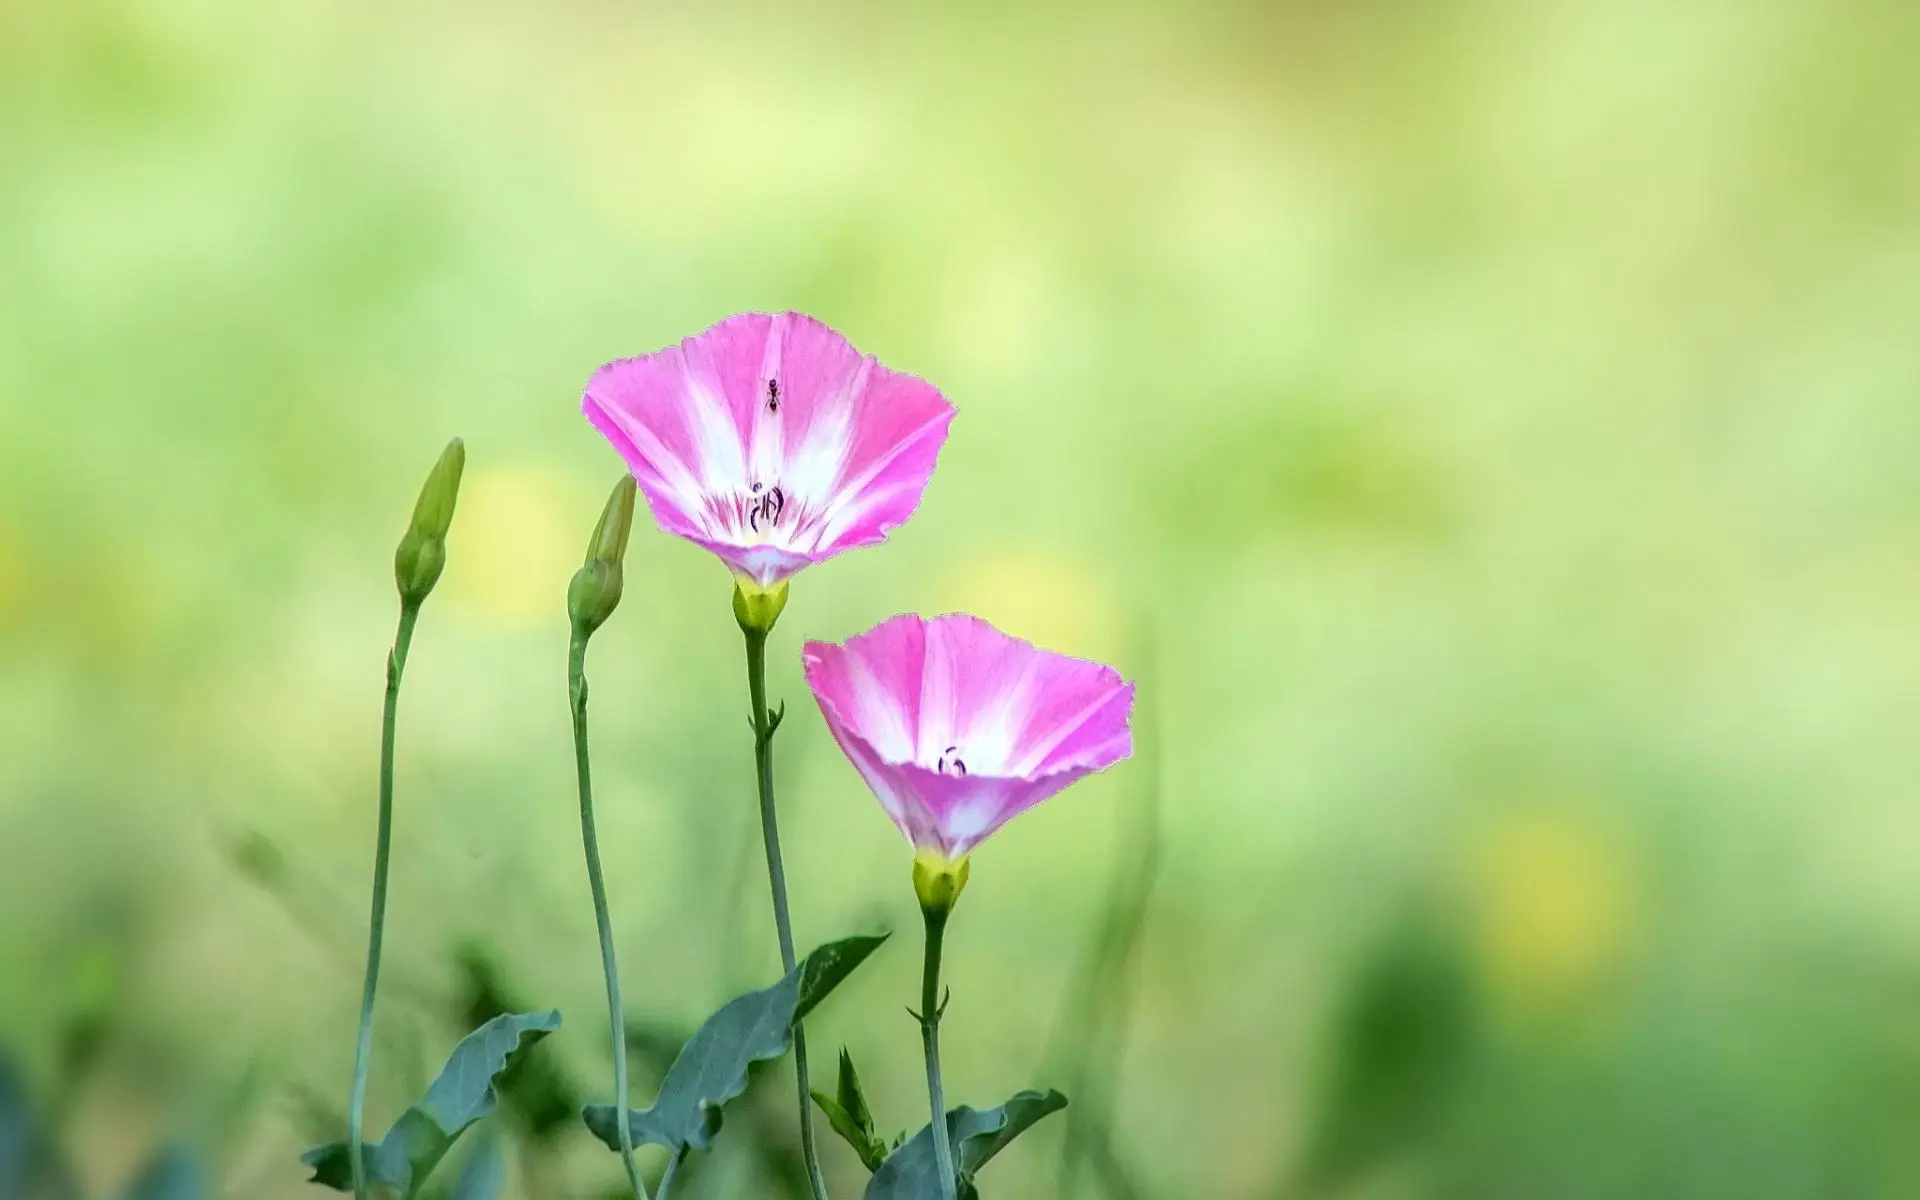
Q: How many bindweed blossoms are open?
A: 2